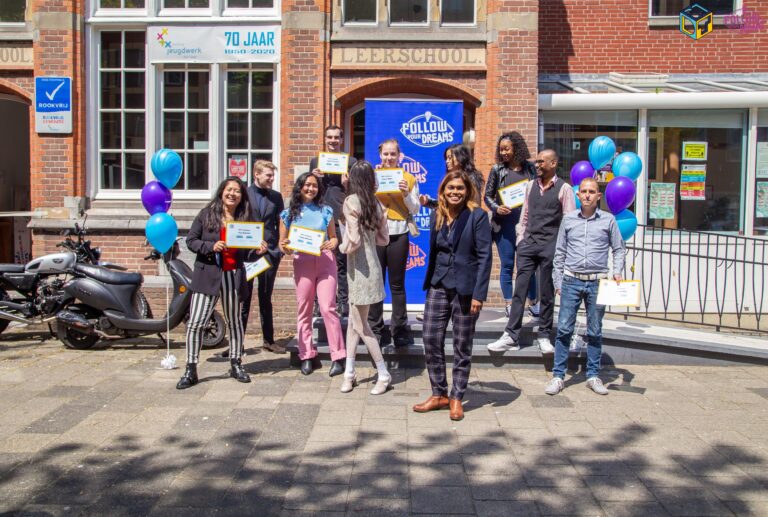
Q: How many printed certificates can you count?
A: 7